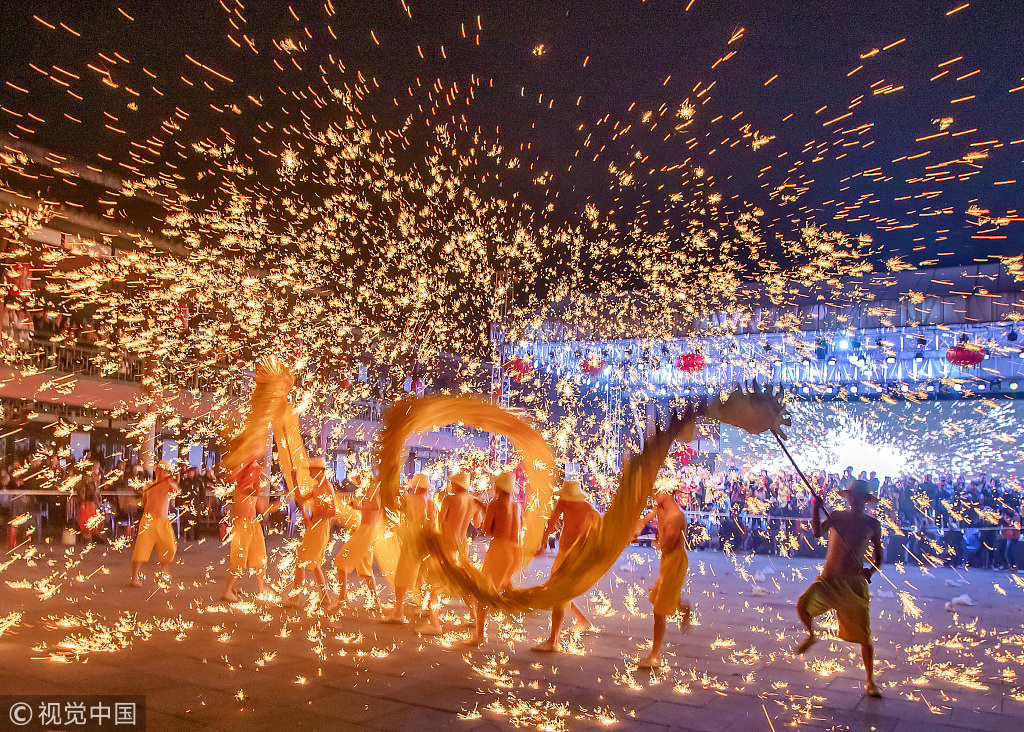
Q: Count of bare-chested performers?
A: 10